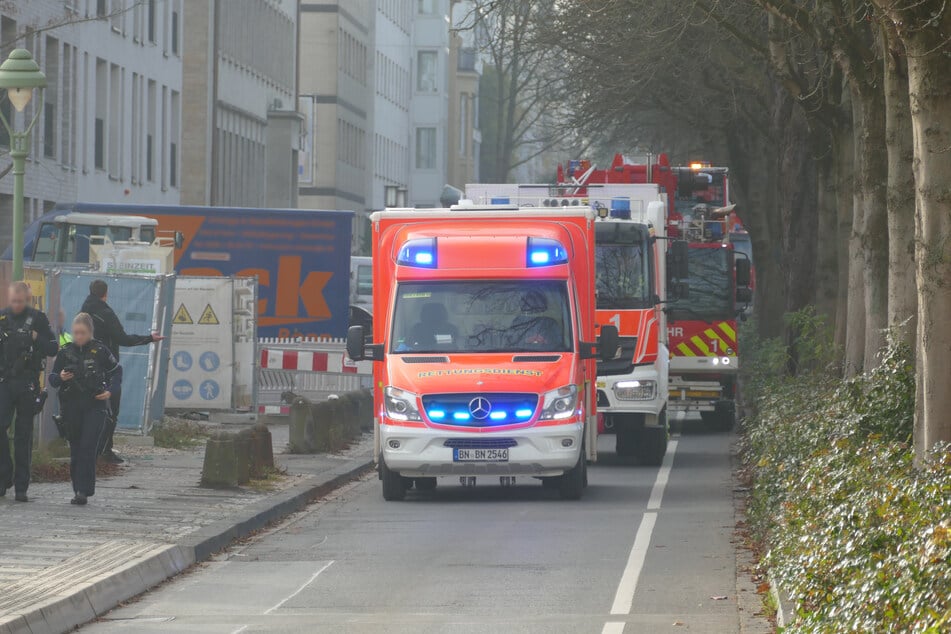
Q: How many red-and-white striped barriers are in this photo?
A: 1